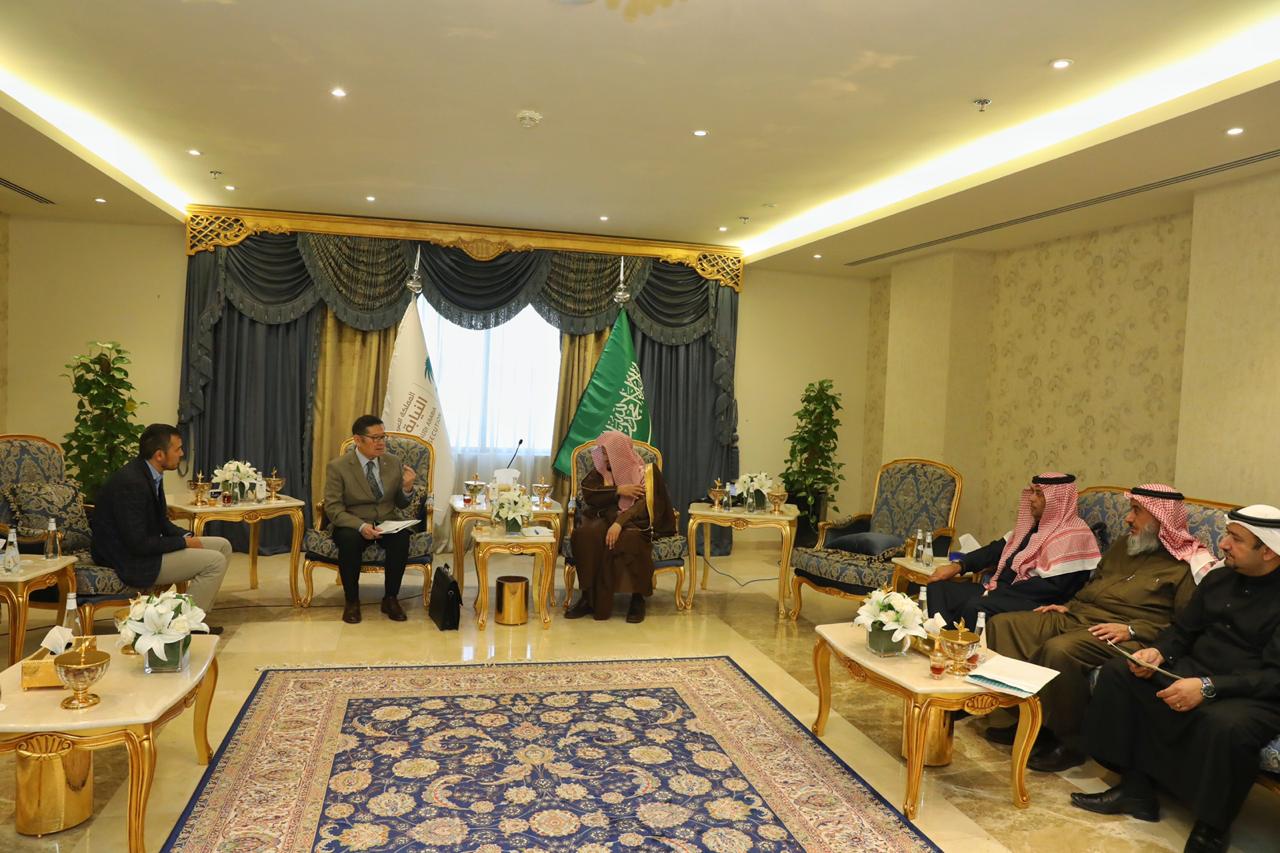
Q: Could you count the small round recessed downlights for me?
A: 11